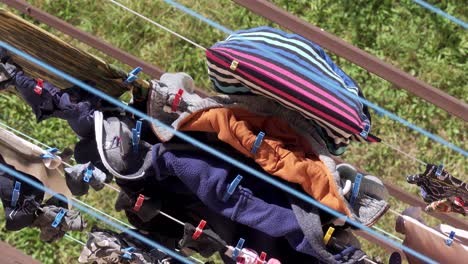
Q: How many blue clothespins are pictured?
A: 14